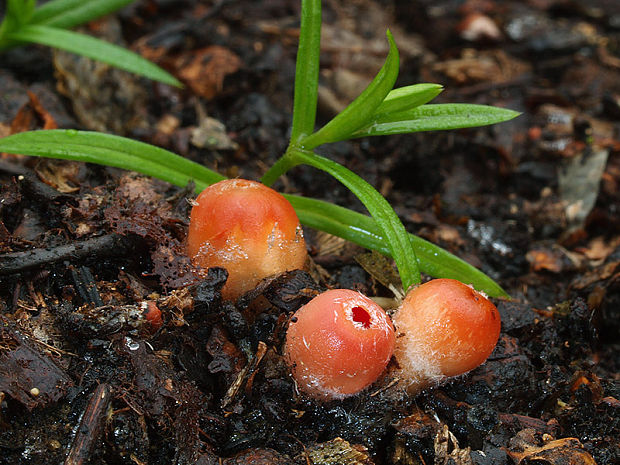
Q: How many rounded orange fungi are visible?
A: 3